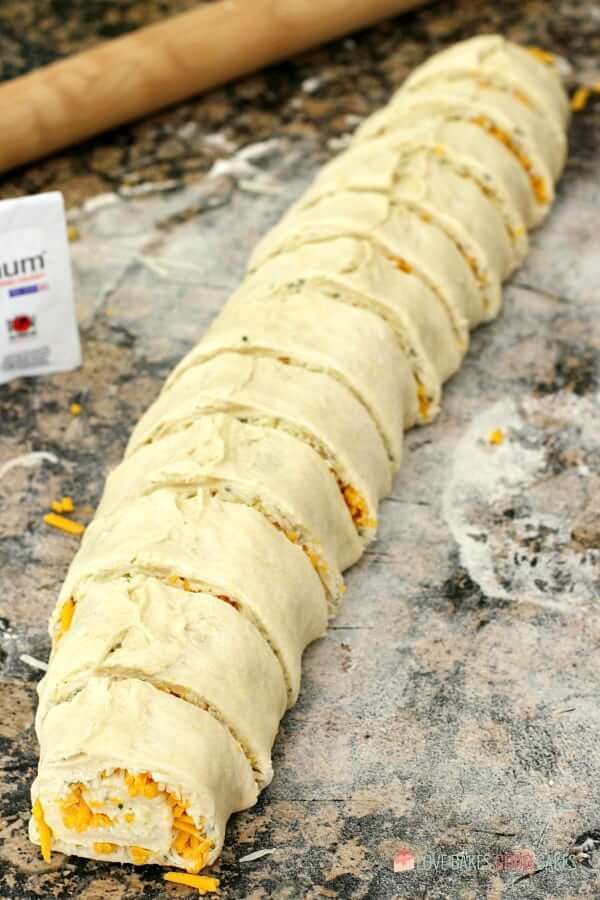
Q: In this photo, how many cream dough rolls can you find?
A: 12